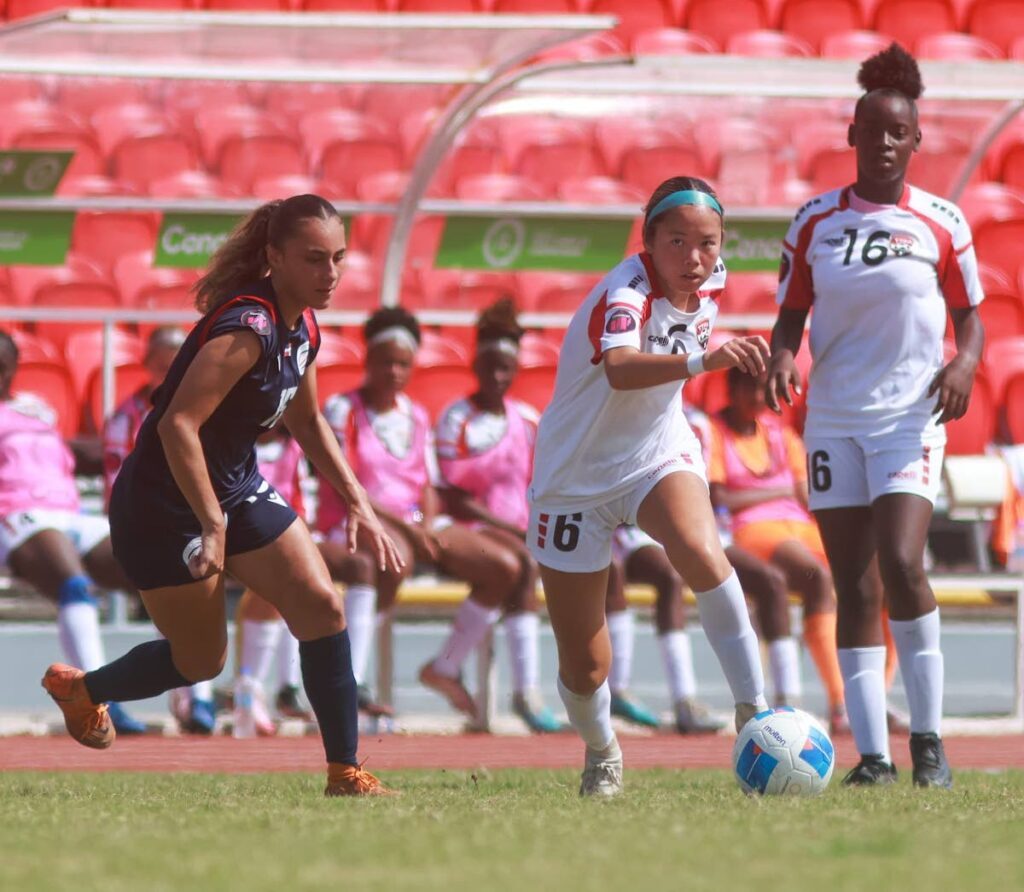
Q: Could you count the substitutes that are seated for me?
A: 7